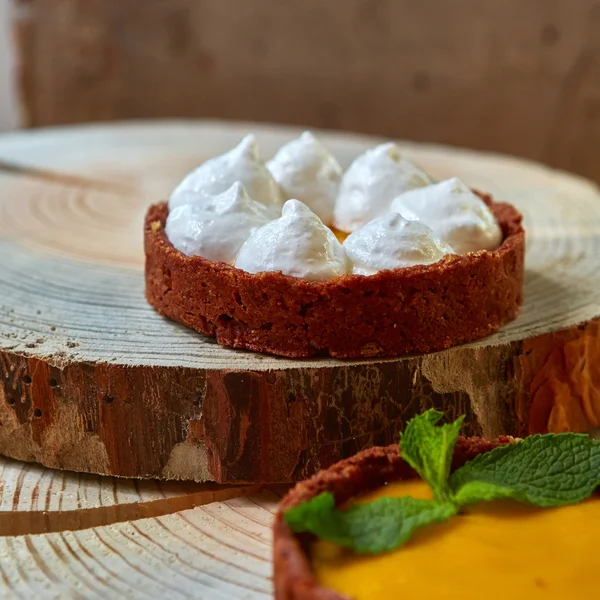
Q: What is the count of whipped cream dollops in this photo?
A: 7